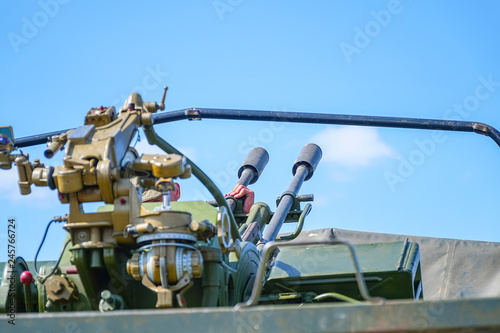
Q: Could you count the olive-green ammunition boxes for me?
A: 1